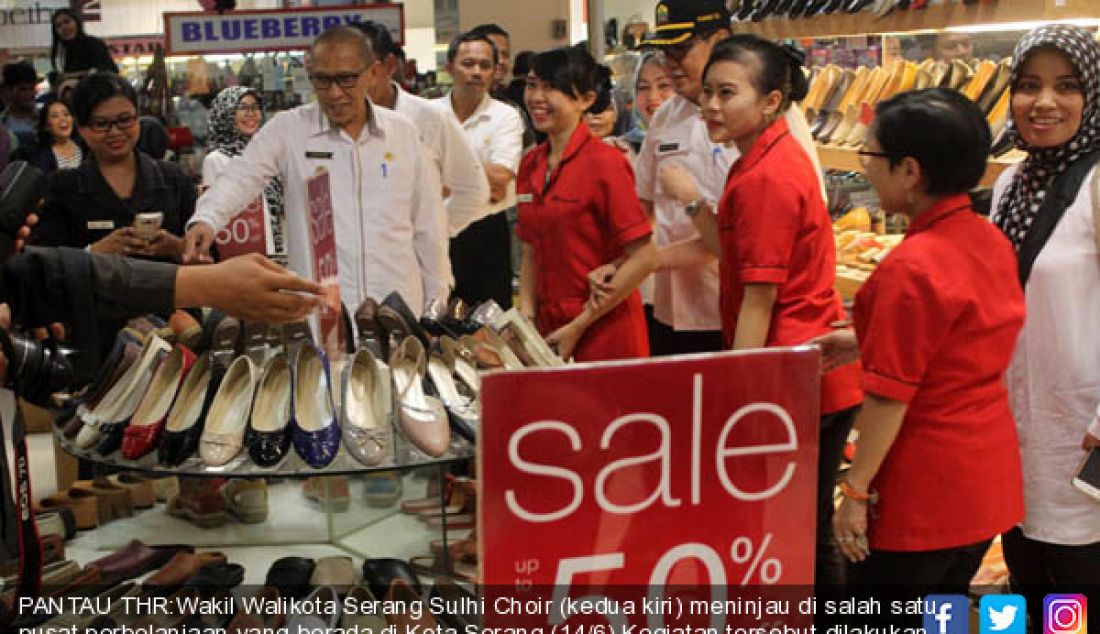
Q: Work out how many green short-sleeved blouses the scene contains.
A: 0